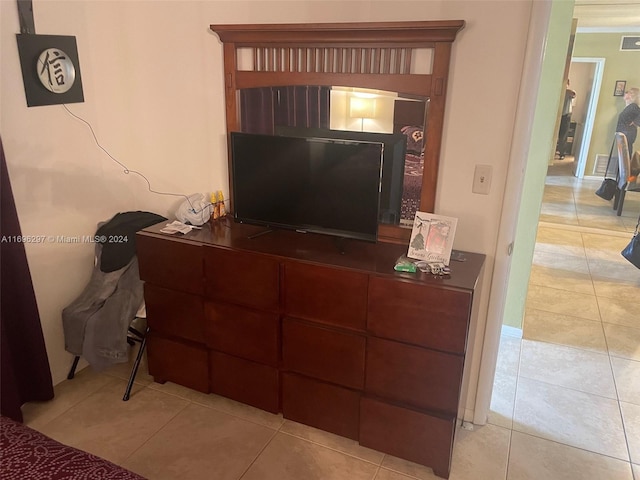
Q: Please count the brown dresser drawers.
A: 12